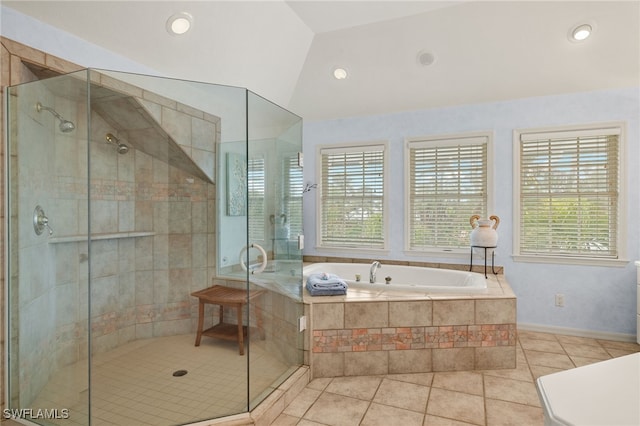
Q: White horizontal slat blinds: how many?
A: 3